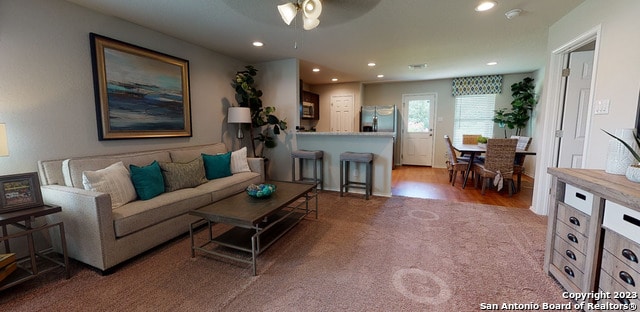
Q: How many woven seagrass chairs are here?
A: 4